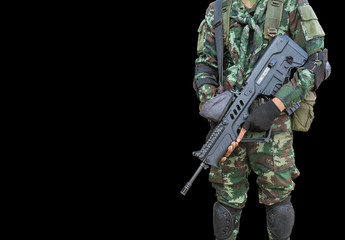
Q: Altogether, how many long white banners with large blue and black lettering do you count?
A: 0